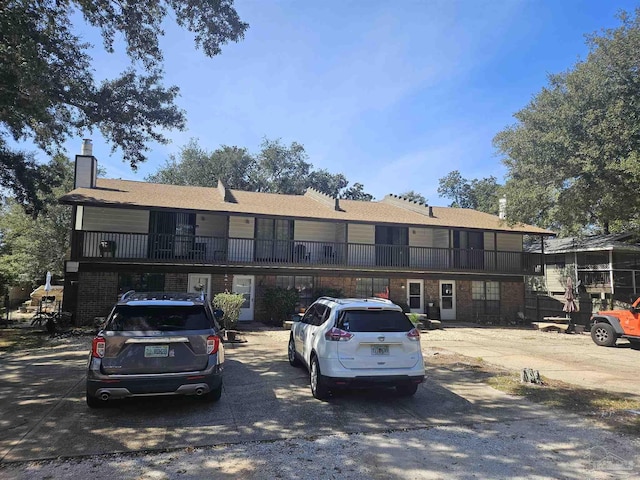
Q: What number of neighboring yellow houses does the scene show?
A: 1